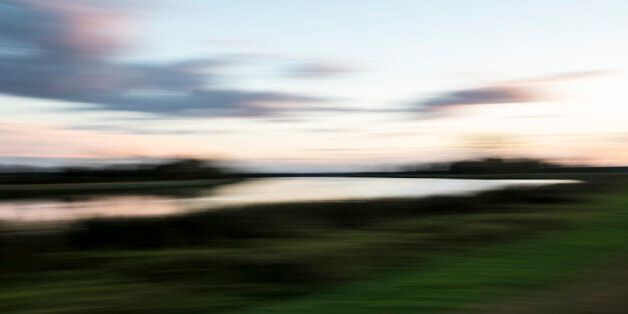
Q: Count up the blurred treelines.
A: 2